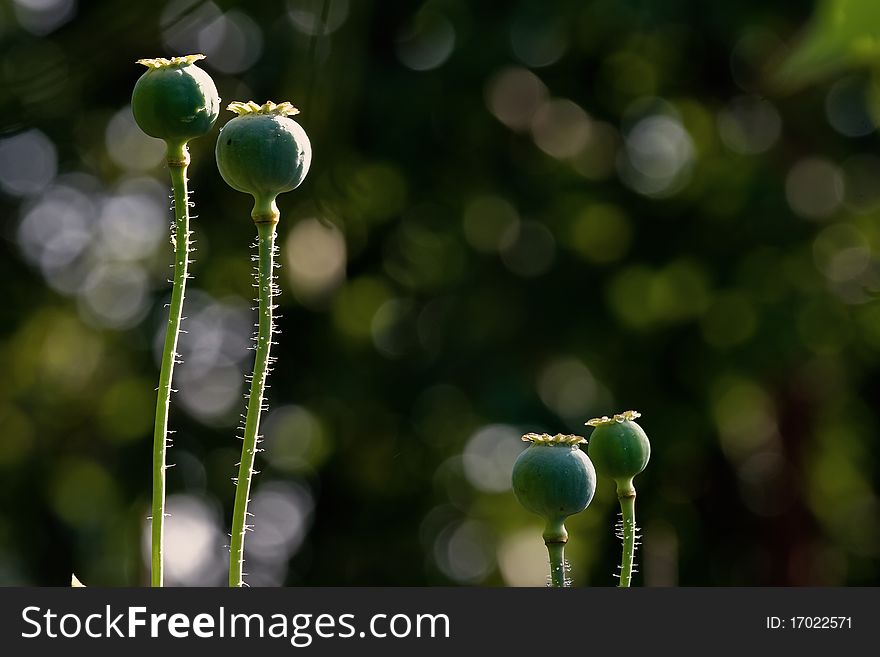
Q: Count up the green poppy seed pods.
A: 4